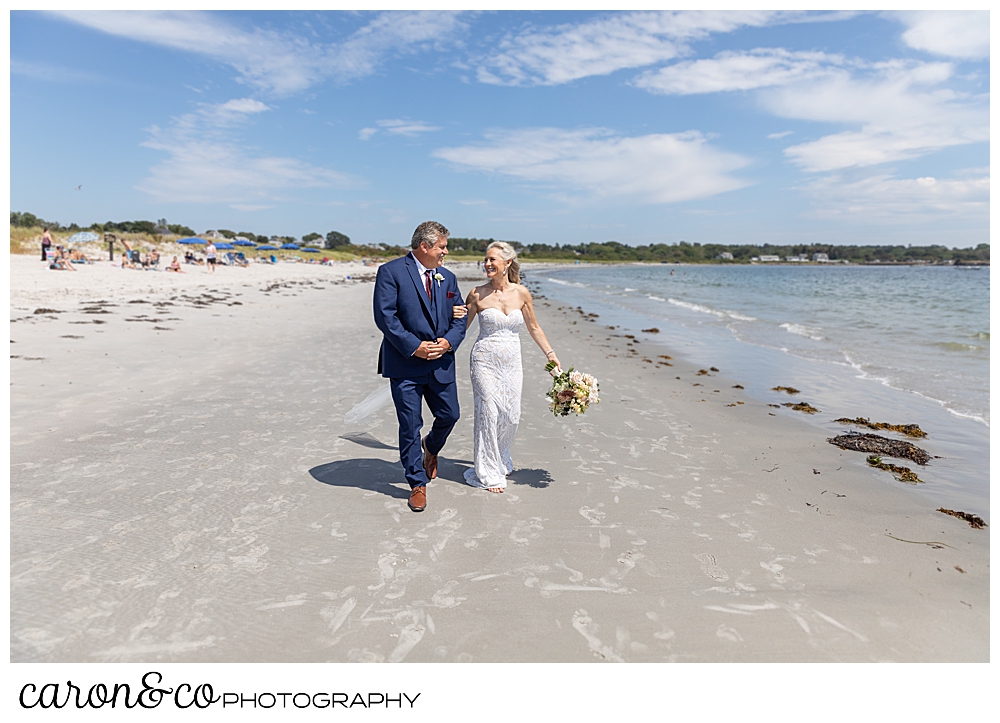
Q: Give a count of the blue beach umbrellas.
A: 6